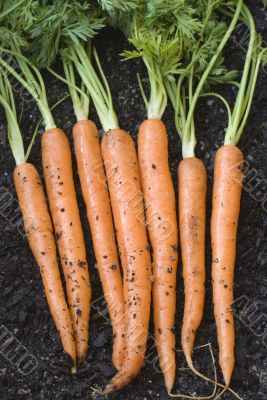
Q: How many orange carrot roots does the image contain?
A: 7